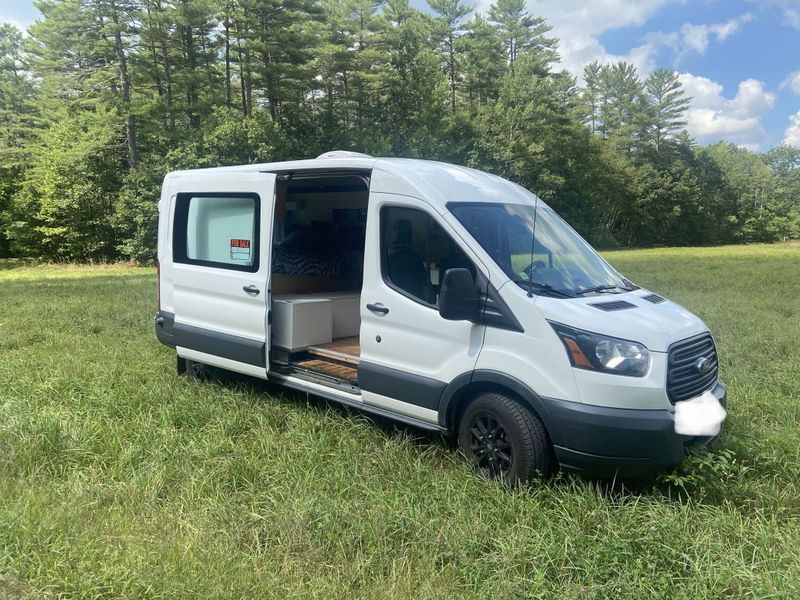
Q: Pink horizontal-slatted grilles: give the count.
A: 0